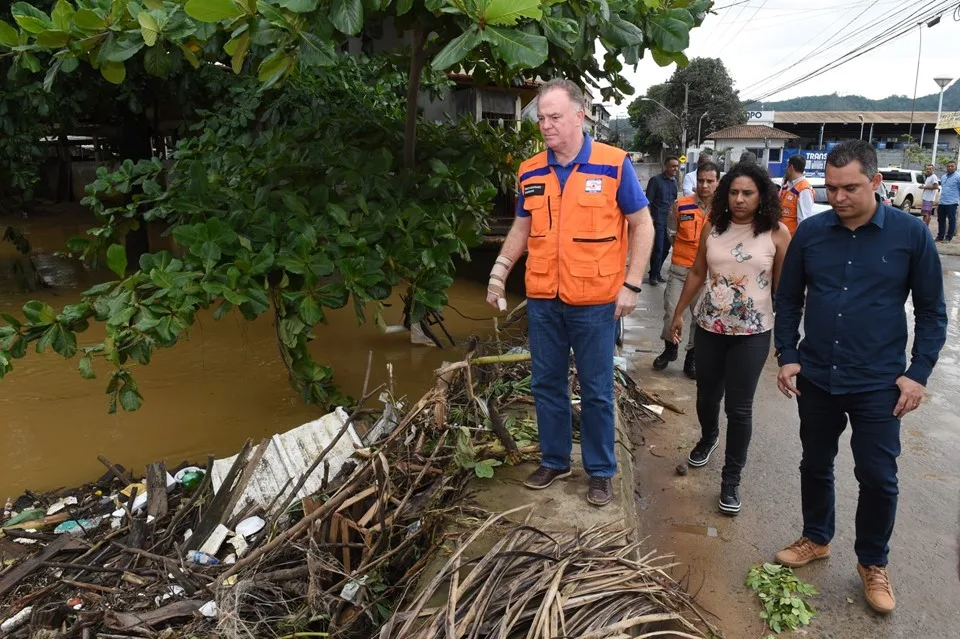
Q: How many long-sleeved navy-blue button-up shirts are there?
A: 2